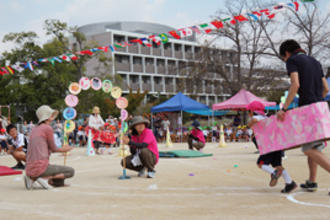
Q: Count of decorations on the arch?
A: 11